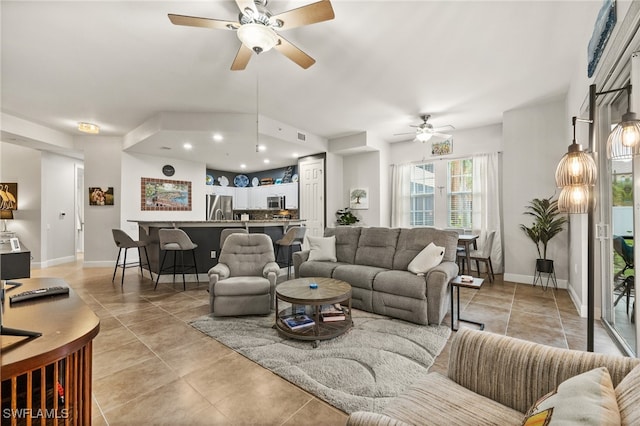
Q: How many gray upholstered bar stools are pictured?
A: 4